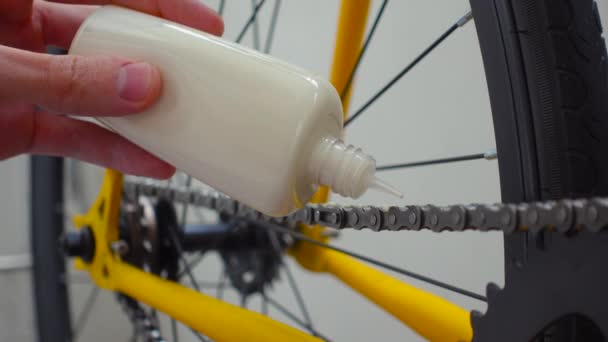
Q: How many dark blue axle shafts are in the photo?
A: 1